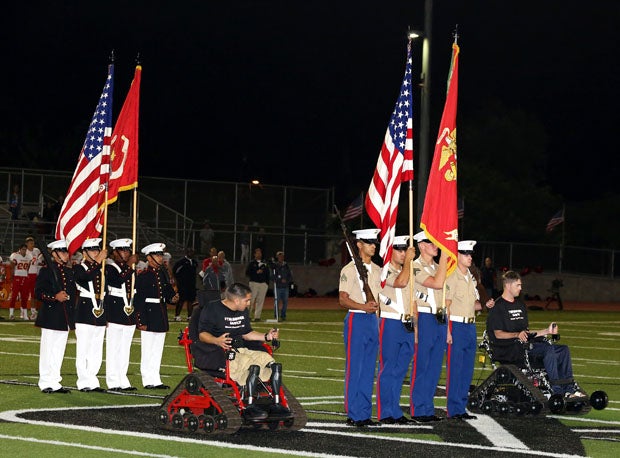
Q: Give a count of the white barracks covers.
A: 8